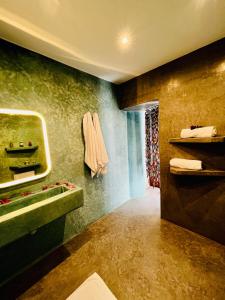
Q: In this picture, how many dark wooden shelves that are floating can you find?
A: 2